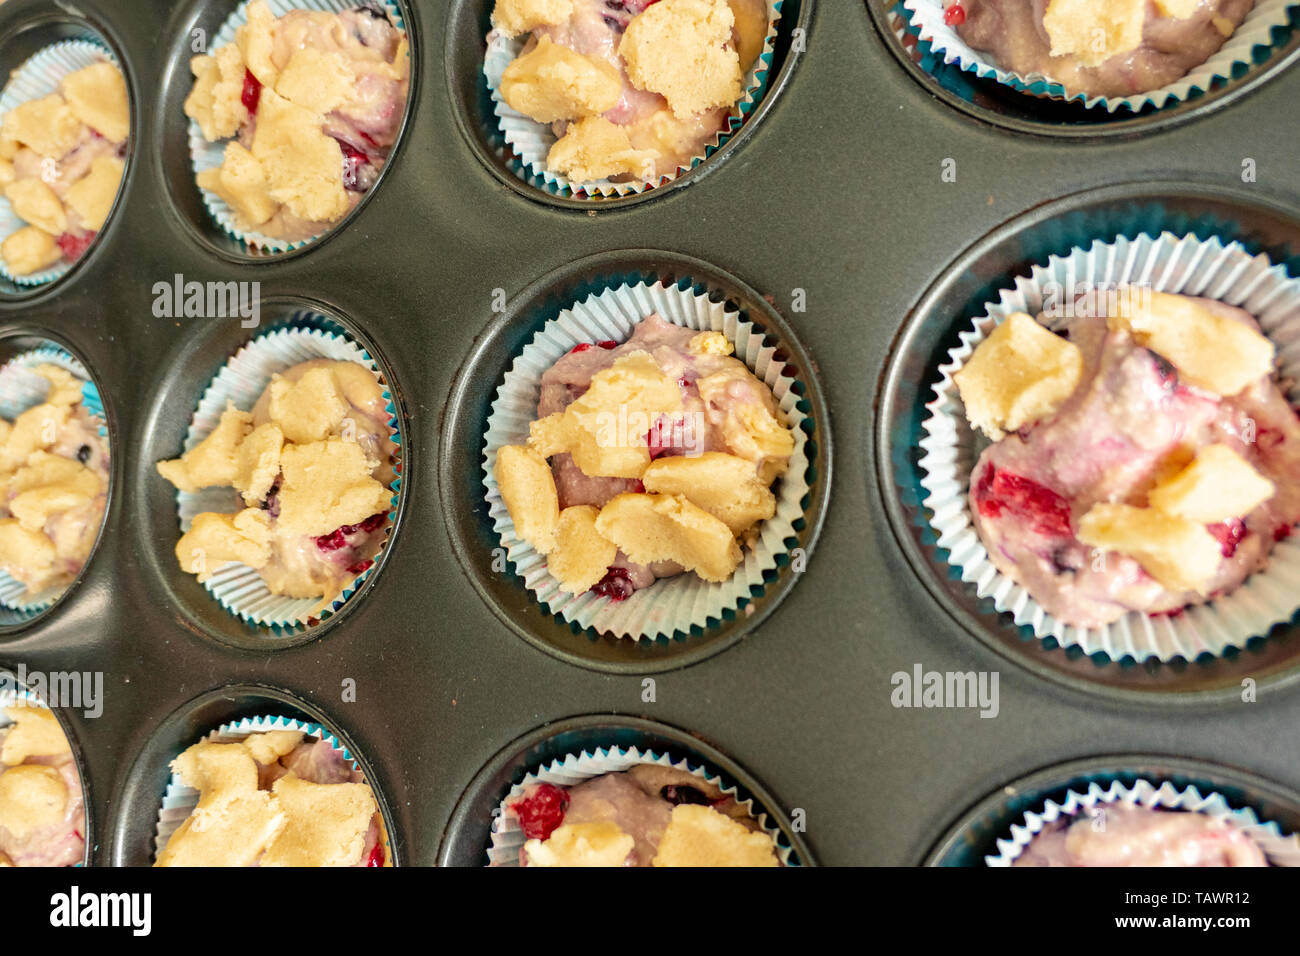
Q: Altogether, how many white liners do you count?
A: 12